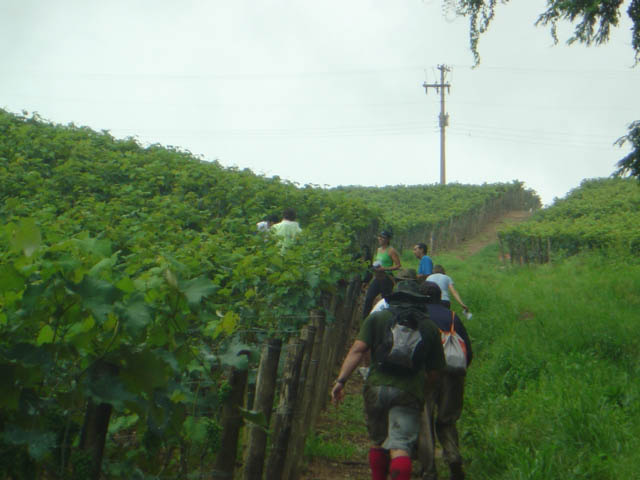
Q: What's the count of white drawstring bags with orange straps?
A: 1